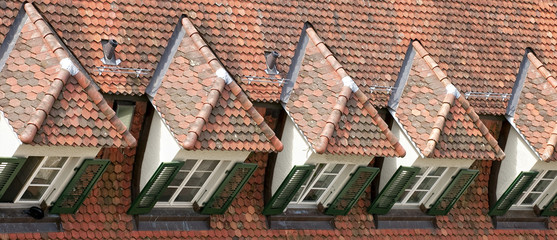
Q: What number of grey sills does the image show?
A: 5